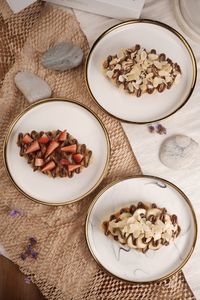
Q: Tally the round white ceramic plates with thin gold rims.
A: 3